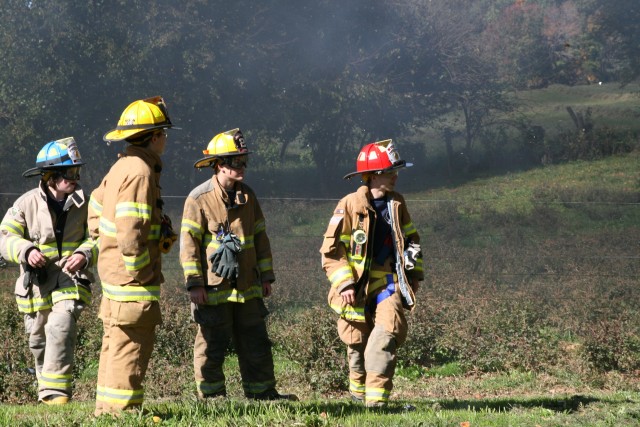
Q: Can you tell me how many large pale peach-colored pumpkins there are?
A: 0